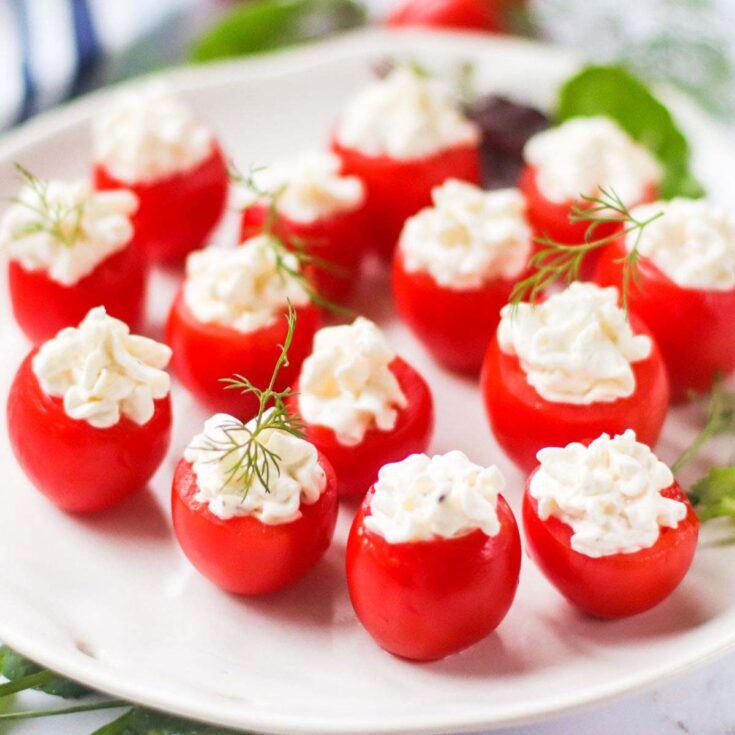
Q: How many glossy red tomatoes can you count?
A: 14